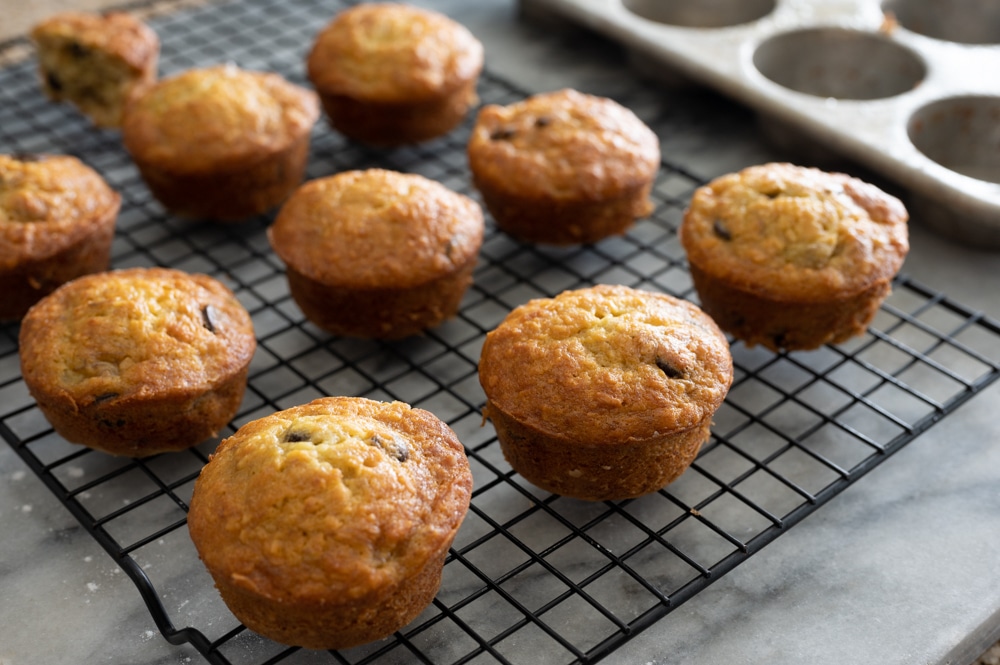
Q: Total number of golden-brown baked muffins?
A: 10